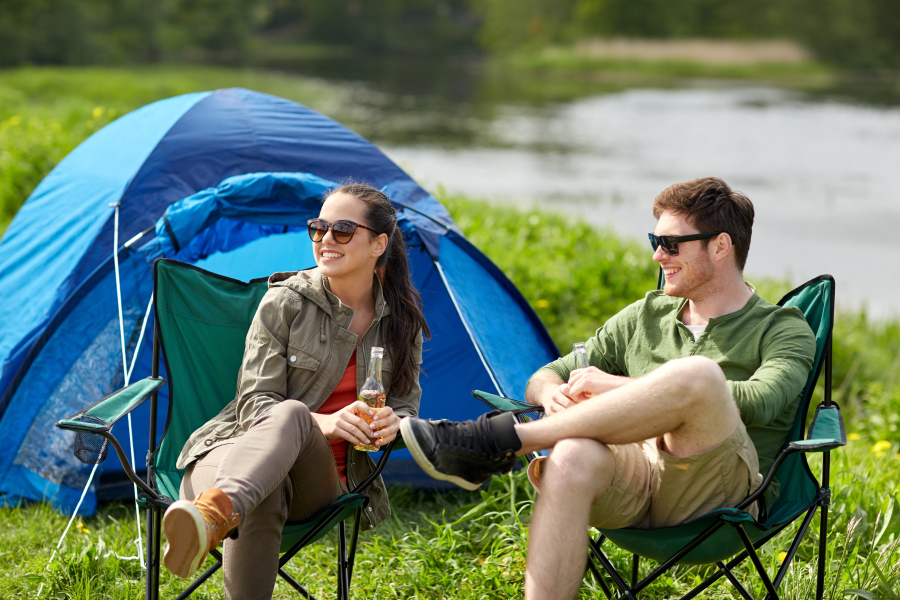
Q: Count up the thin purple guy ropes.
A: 0